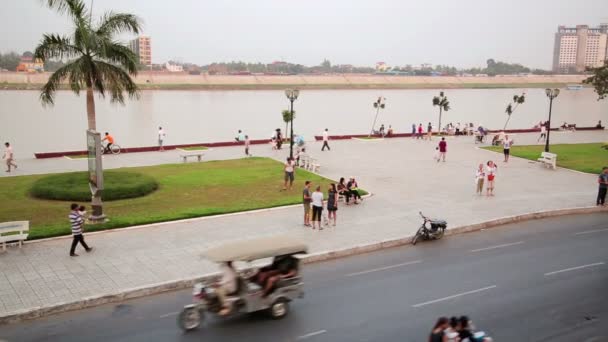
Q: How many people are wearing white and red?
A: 1